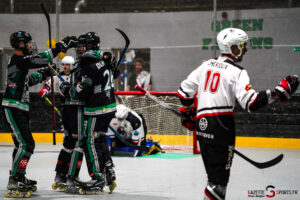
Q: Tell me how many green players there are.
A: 3